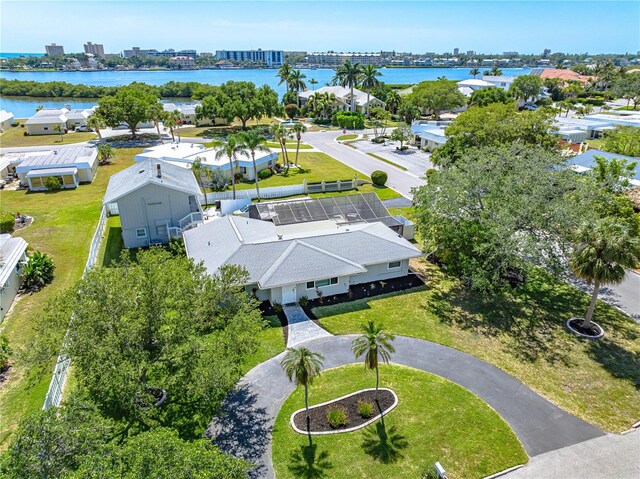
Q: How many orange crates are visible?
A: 0